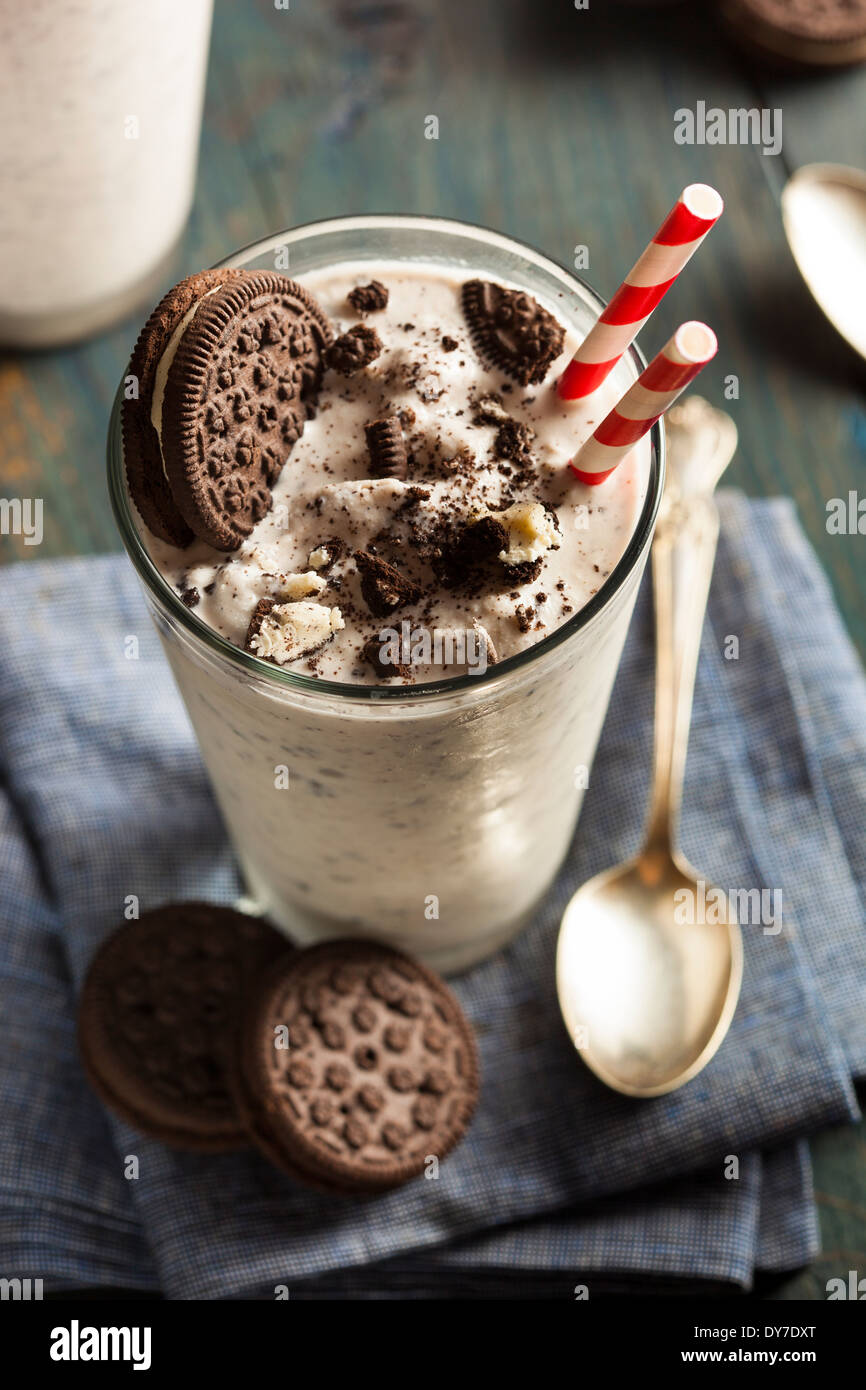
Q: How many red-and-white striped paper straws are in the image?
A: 2